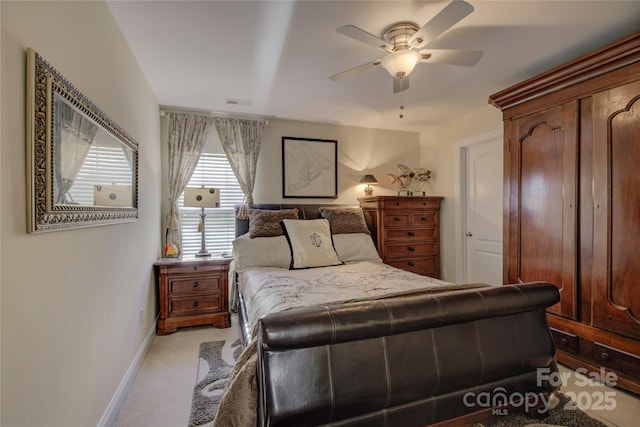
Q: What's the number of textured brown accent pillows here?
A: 2